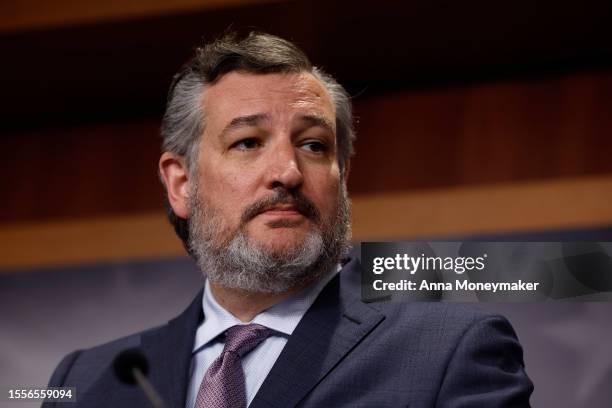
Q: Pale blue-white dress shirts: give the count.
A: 1